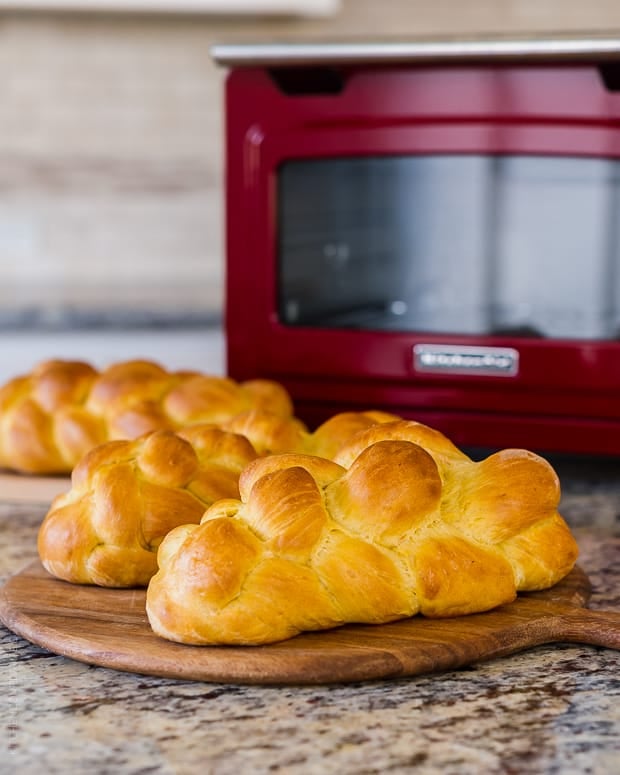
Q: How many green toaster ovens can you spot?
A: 0